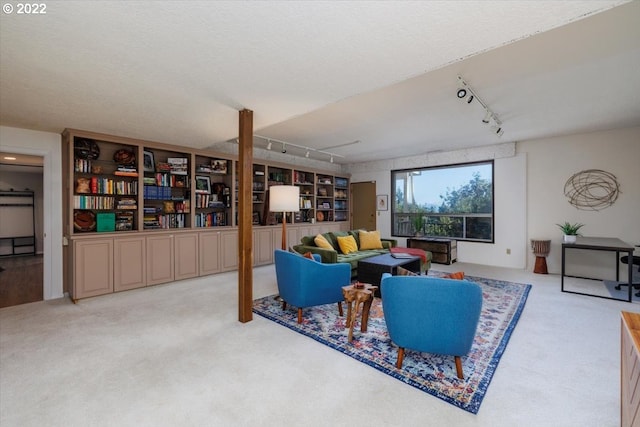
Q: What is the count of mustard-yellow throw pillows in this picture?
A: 3